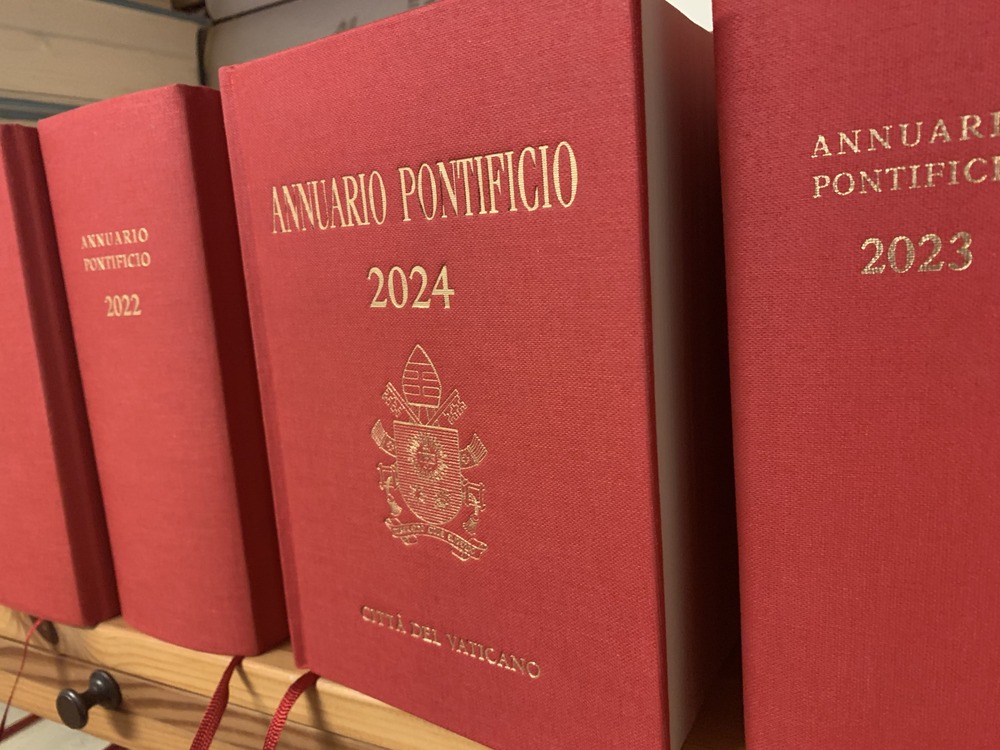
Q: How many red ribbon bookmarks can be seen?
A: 3